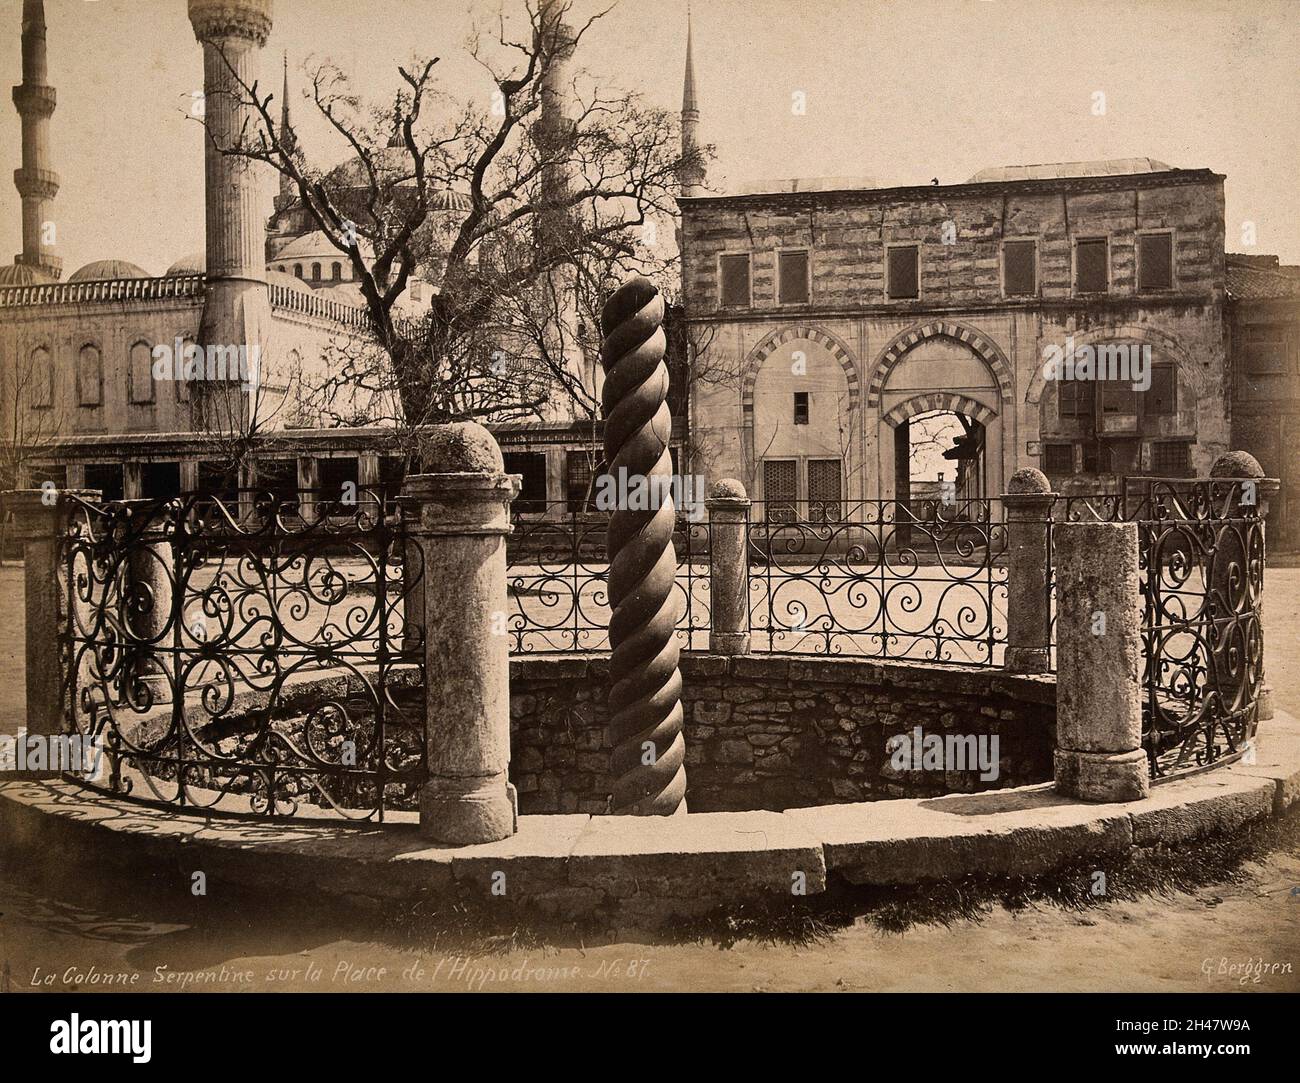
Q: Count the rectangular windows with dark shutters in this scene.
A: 6